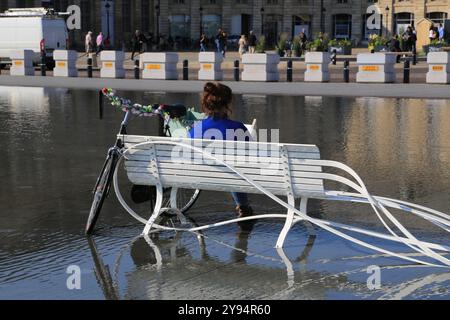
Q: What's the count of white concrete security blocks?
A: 9